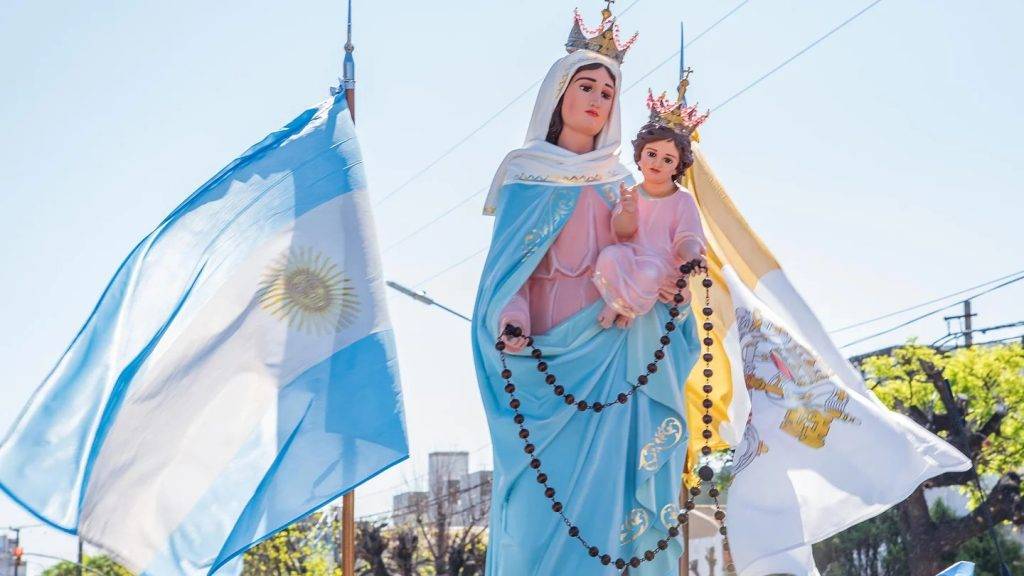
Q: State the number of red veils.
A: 0